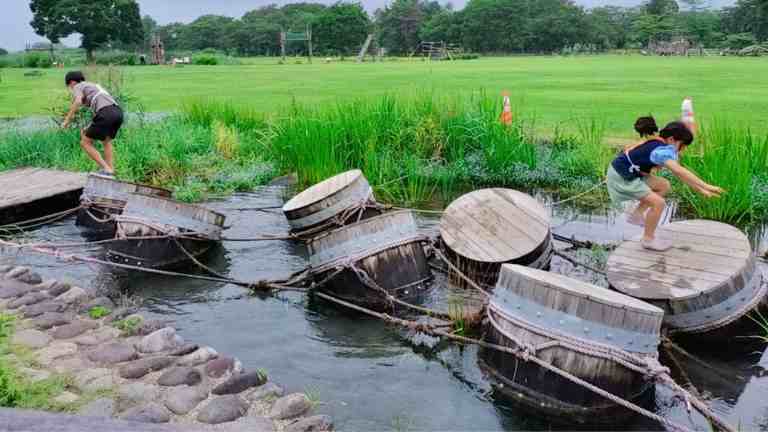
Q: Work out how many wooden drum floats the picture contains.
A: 7